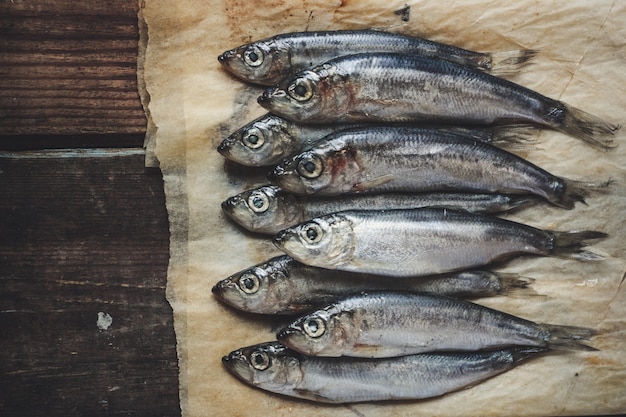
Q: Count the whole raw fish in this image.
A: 9